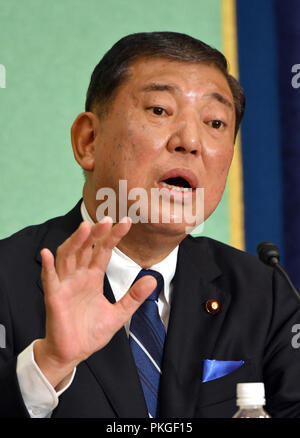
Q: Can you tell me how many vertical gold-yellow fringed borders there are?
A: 1